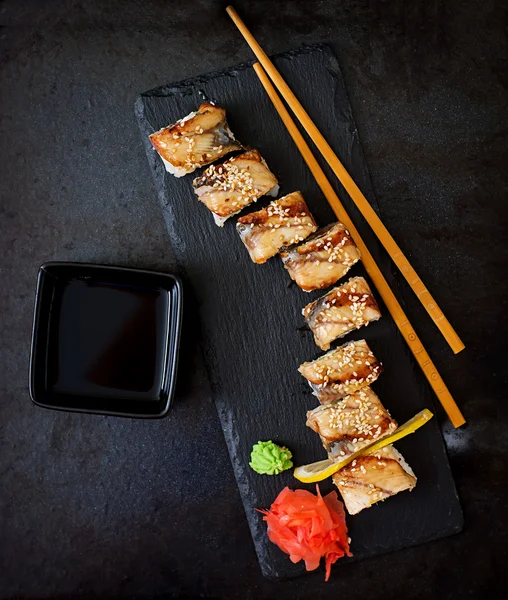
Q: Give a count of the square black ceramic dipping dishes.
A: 1